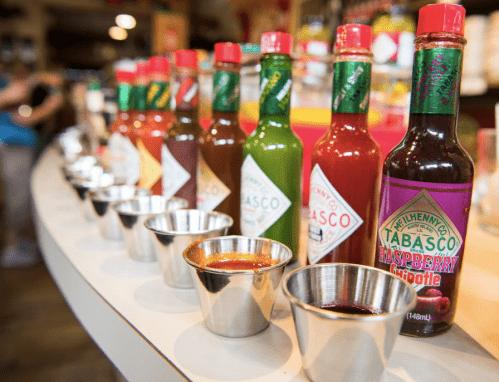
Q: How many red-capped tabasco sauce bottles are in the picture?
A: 8